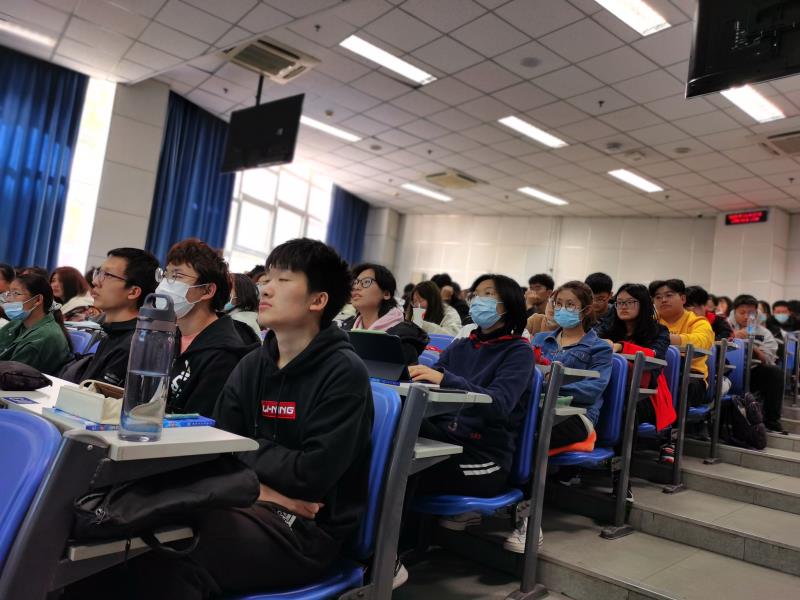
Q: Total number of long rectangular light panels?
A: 9